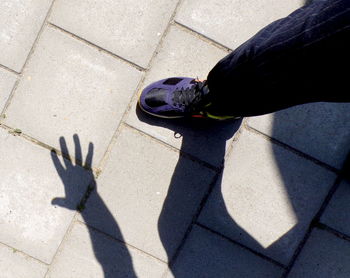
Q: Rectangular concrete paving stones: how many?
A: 15